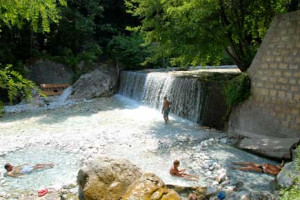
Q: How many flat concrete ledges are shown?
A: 1